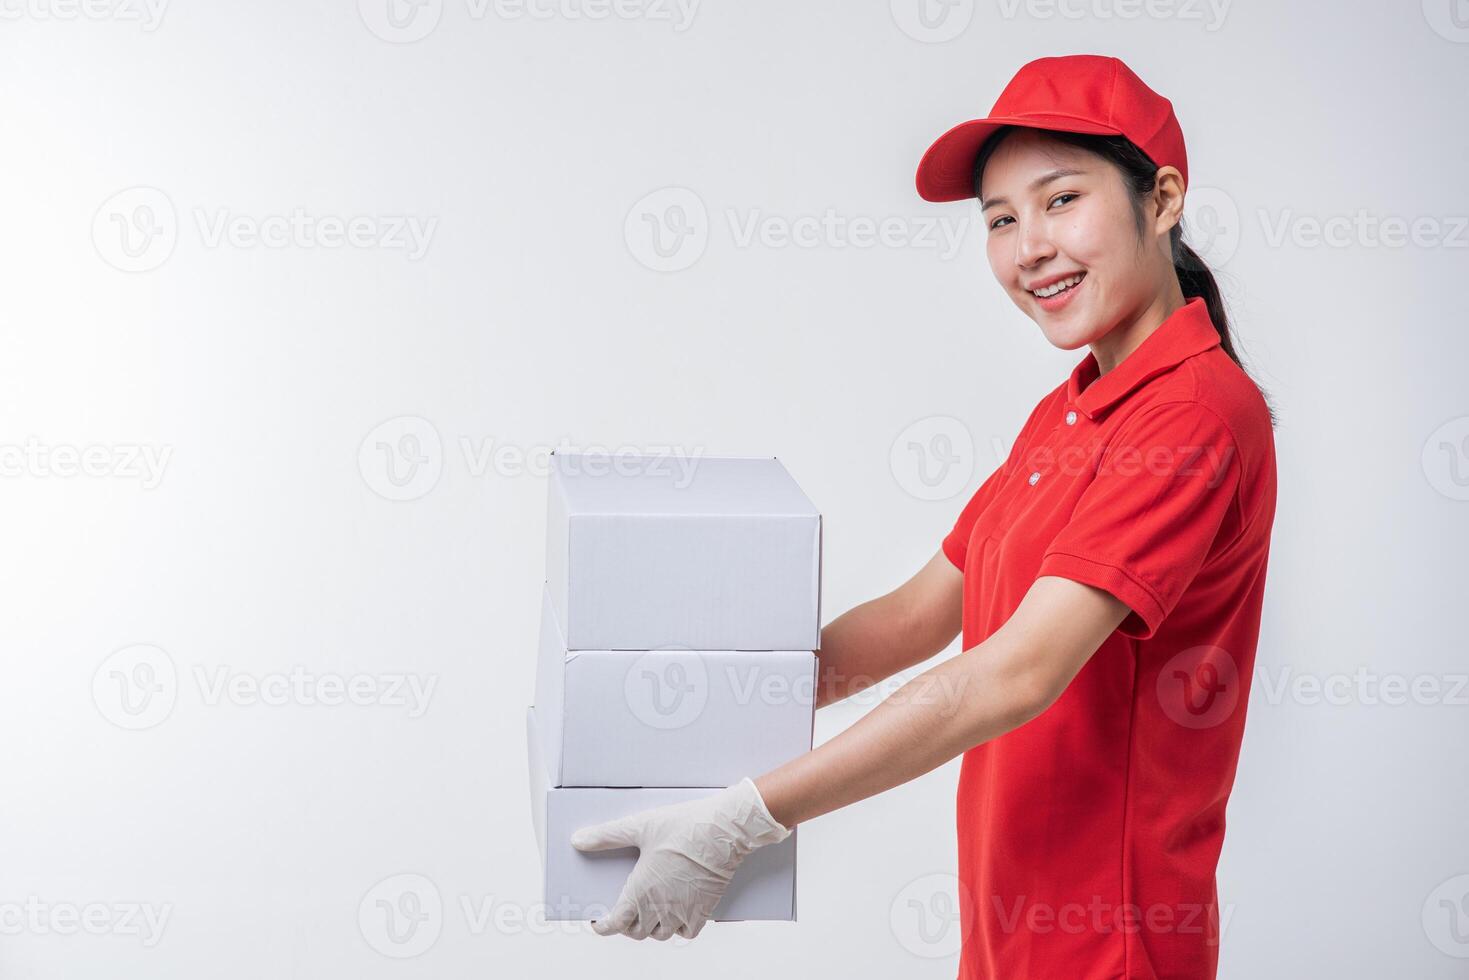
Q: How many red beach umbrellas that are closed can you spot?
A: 0